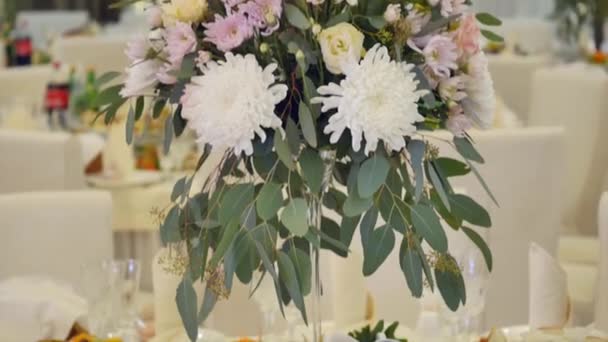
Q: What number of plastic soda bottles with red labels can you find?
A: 2